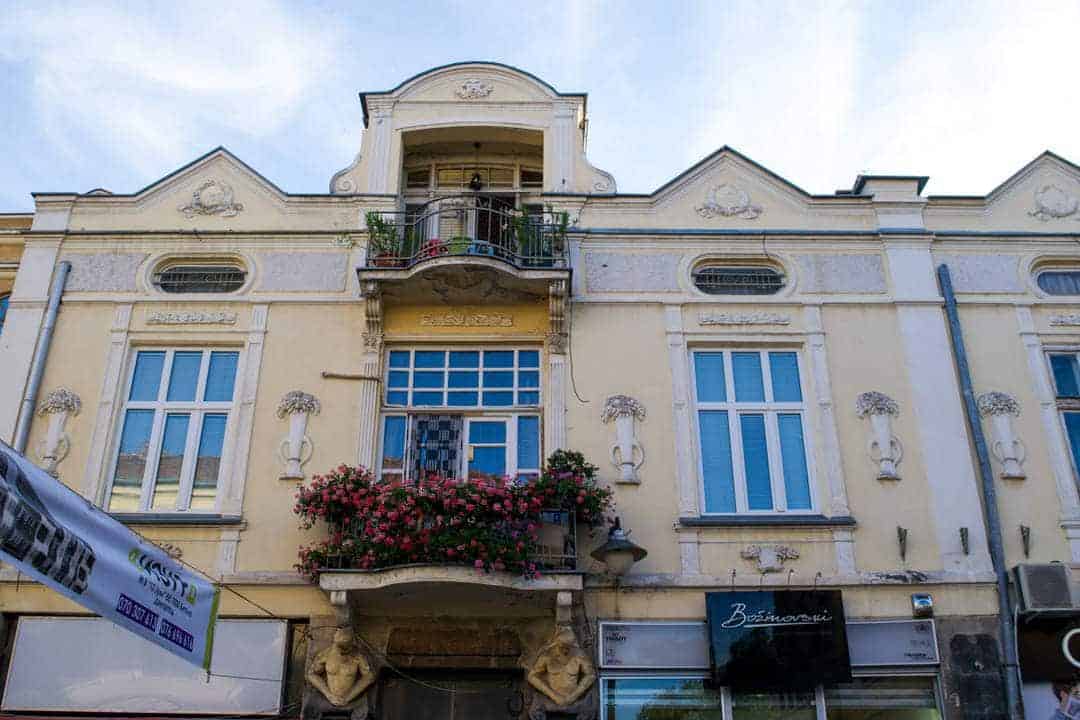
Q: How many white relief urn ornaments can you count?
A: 5